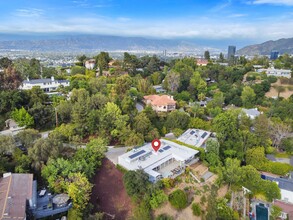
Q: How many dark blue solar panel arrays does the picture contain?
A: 5